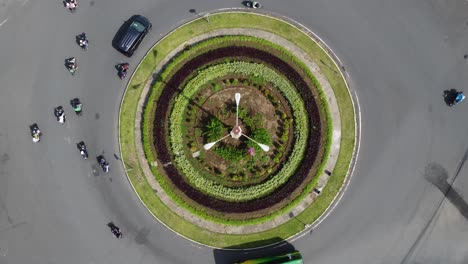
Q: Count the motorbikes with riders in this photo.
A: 12